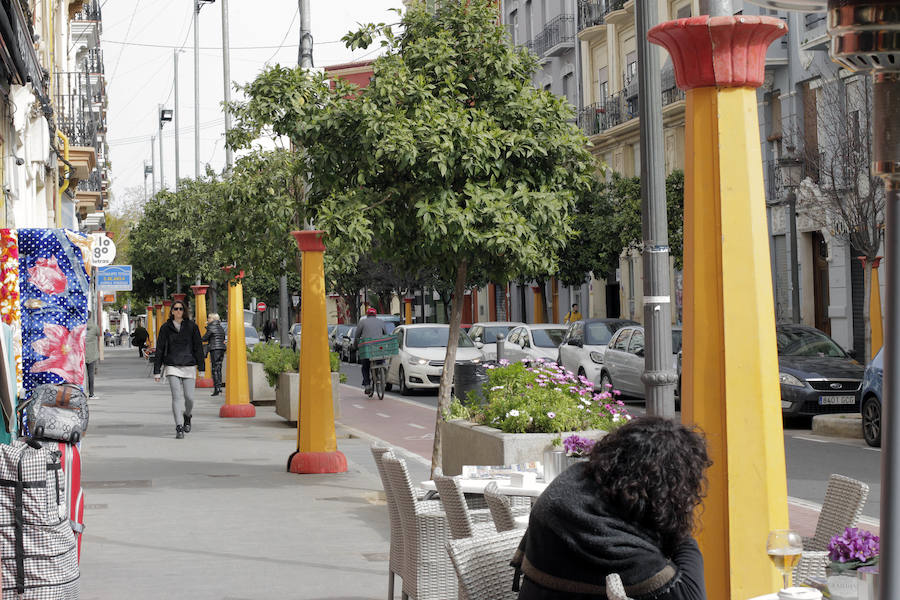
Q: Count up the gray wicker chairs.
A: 7